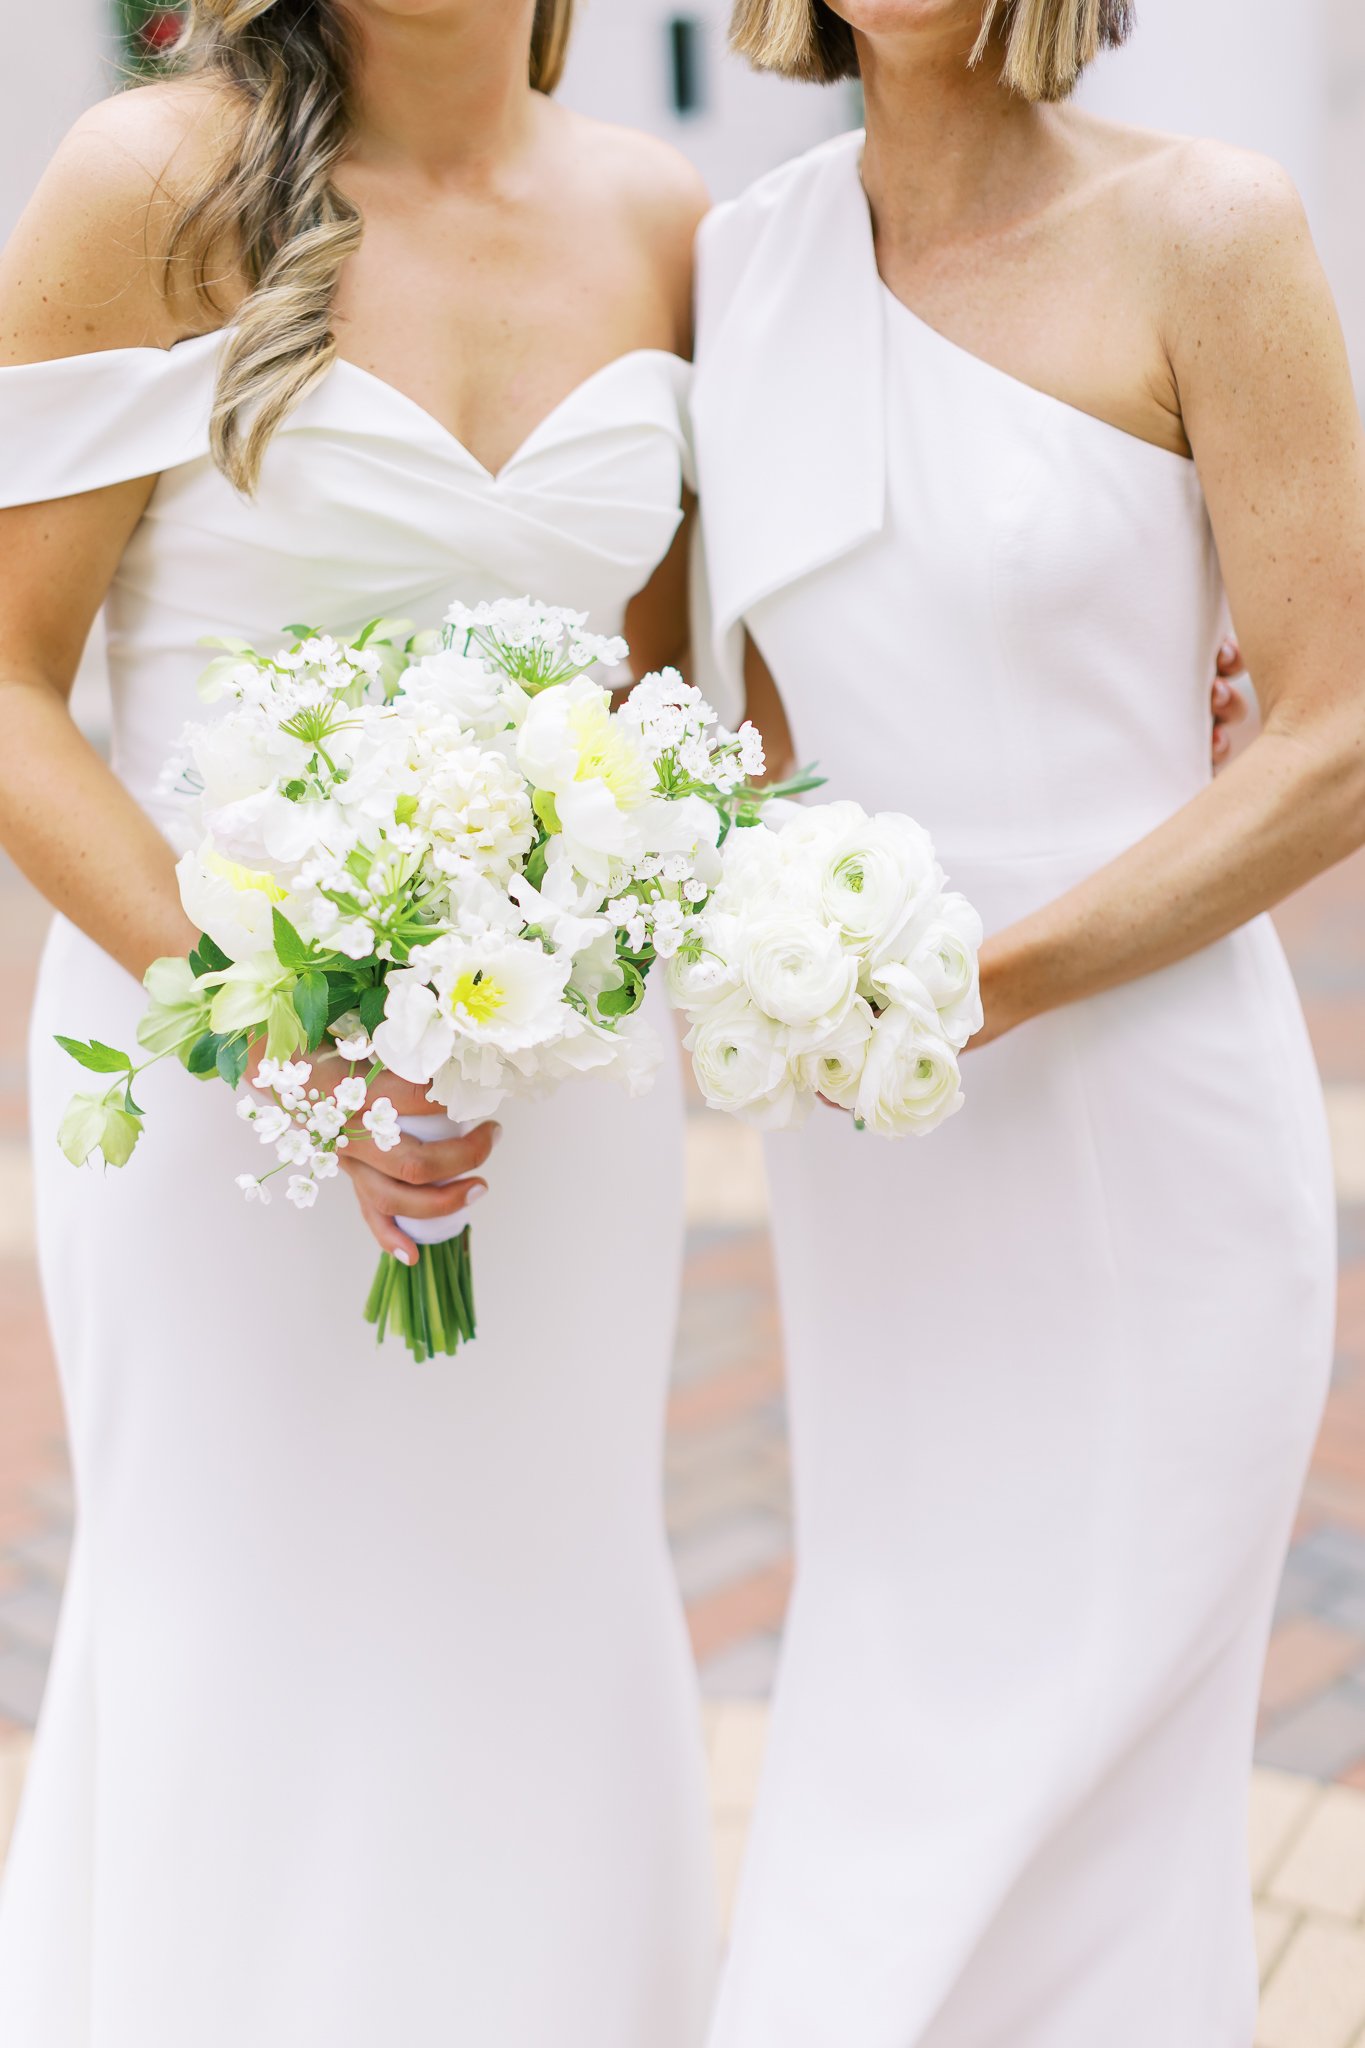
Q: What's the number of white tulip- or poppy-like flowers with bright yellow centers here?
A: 3